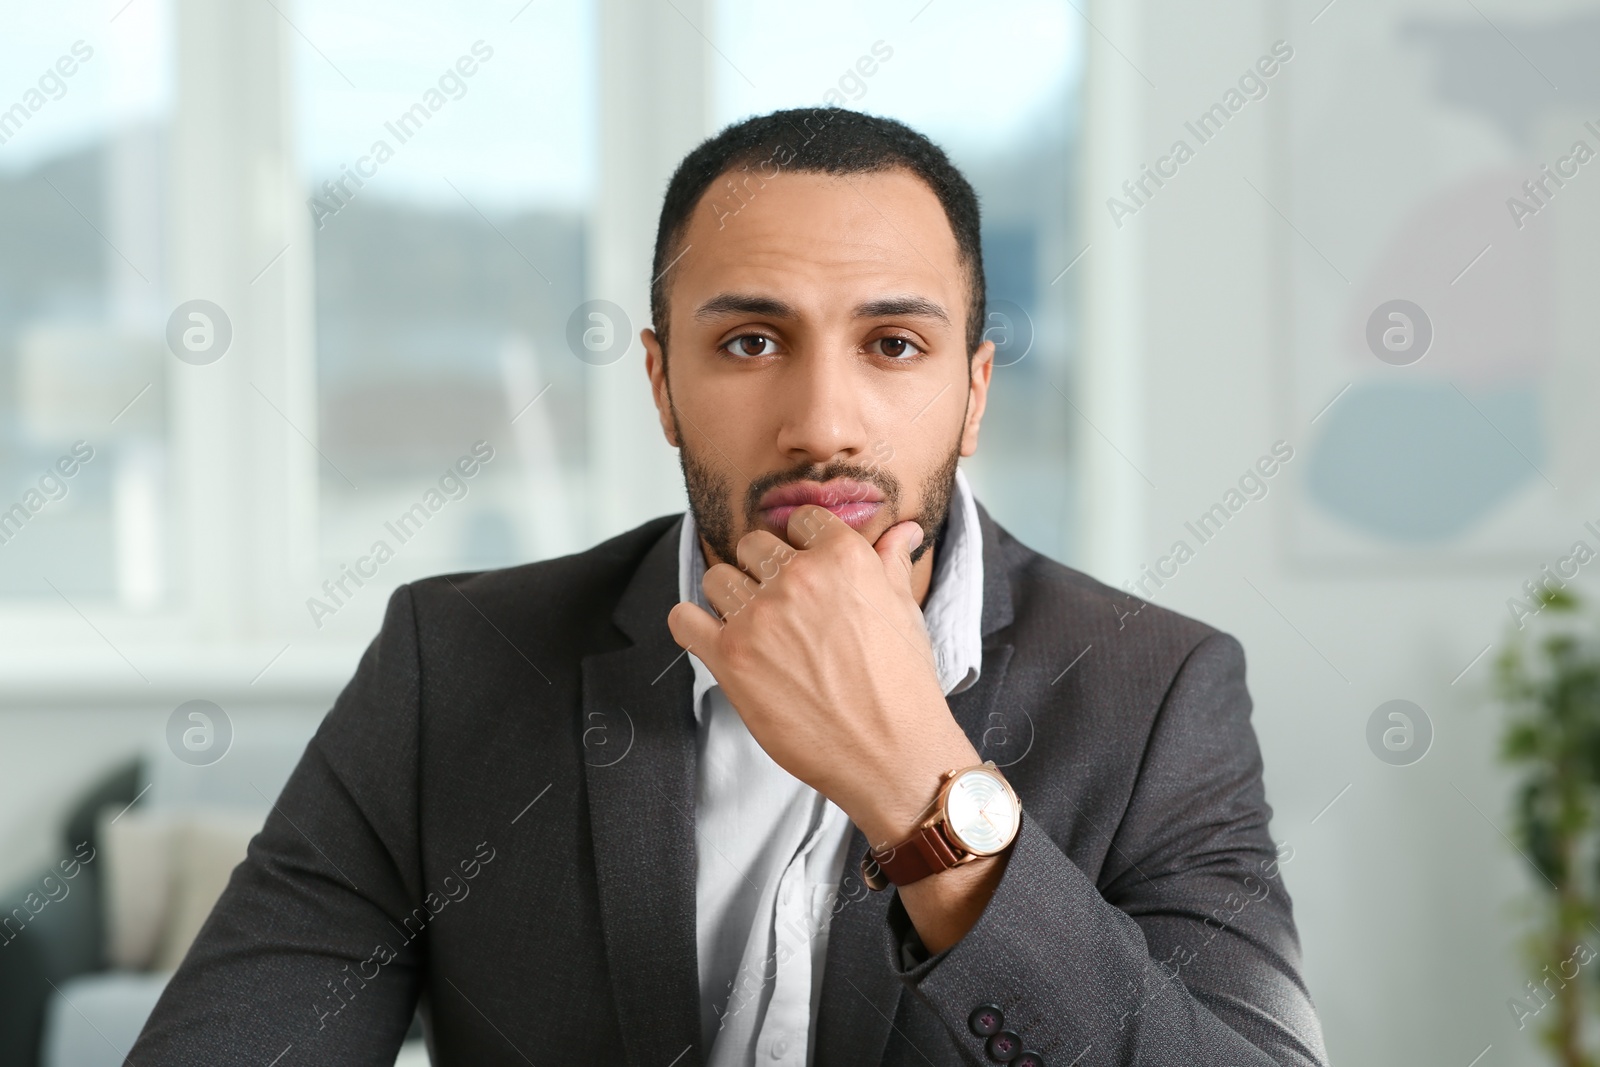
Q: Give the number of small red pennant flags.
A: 0